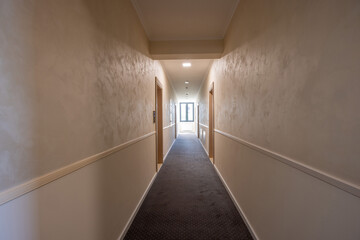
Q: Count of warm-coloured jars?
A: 0